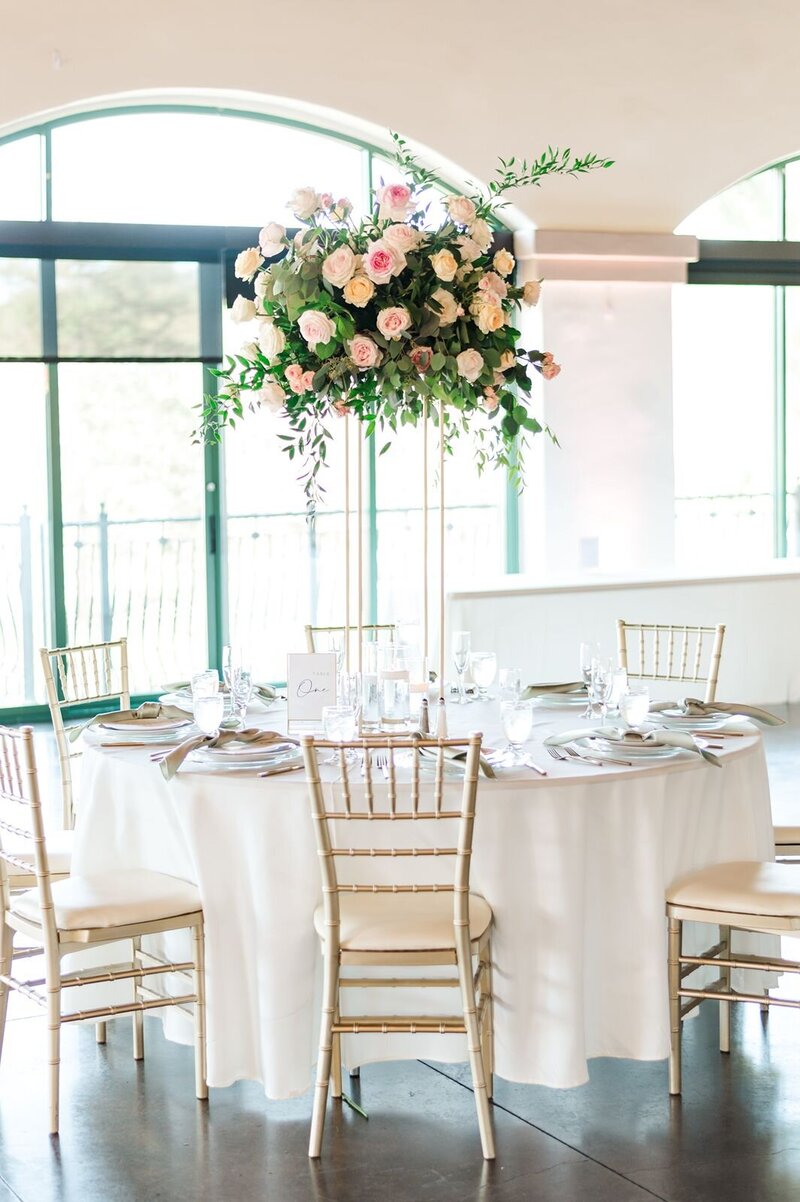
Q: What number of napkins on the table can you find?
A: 7